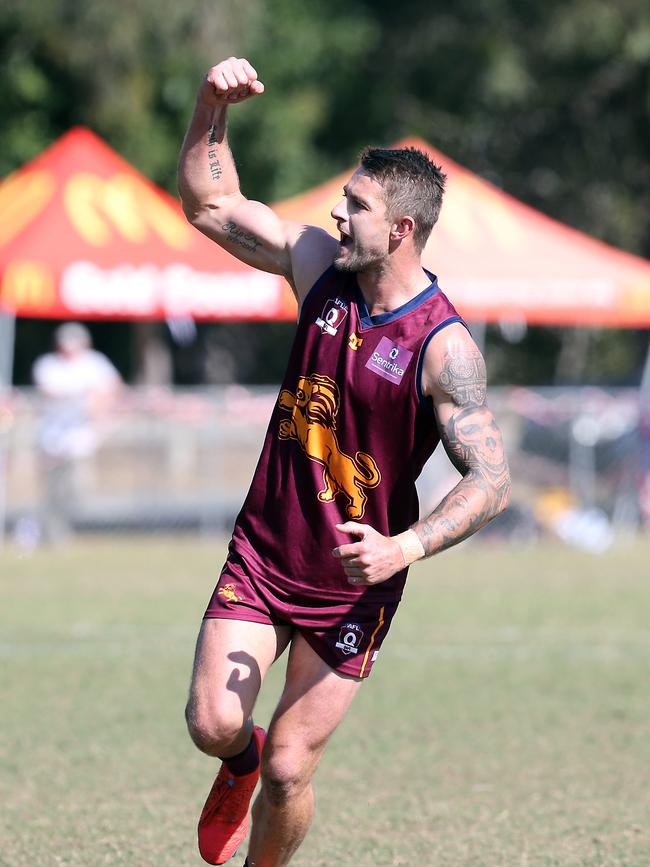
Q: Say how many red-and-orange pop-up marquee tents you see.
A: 2